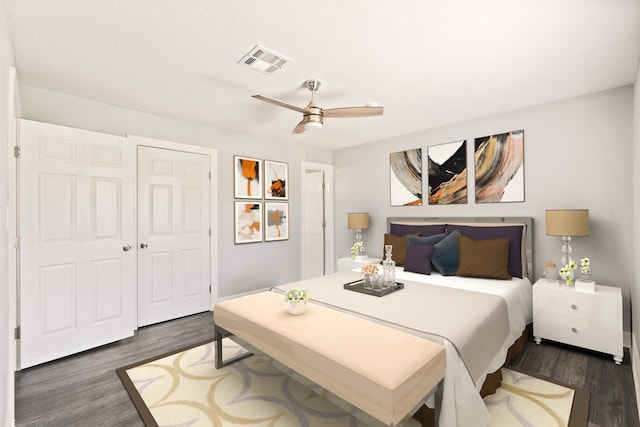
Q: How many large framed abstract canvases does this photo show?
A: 3